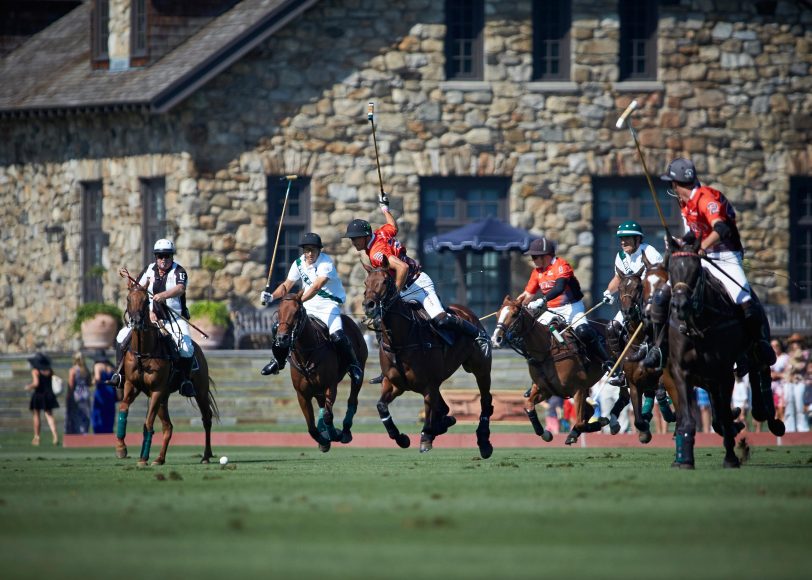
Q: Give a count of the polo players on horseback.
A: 6